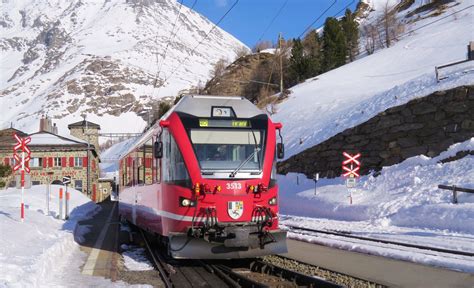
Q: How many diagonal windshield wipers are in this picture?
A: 1